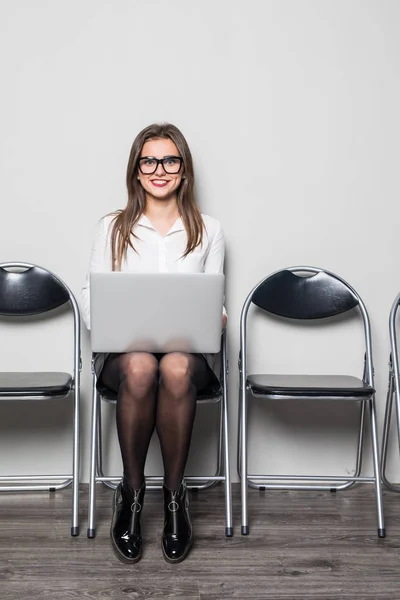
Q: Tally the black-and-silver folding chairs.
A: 4